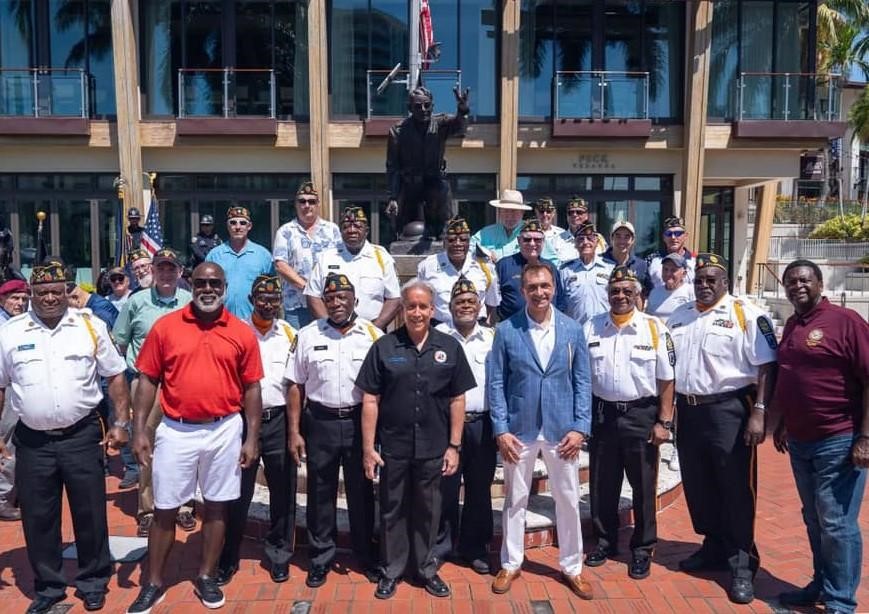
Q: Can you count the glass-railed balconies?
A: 5